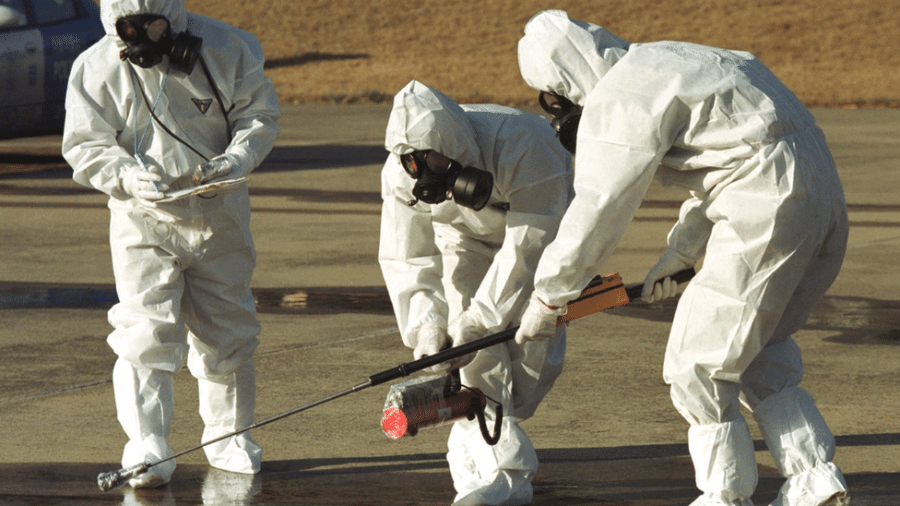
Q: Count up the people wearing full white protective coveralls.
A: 3